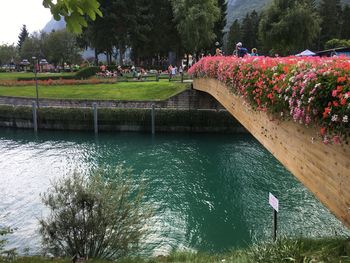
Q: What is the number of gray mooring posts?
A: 3